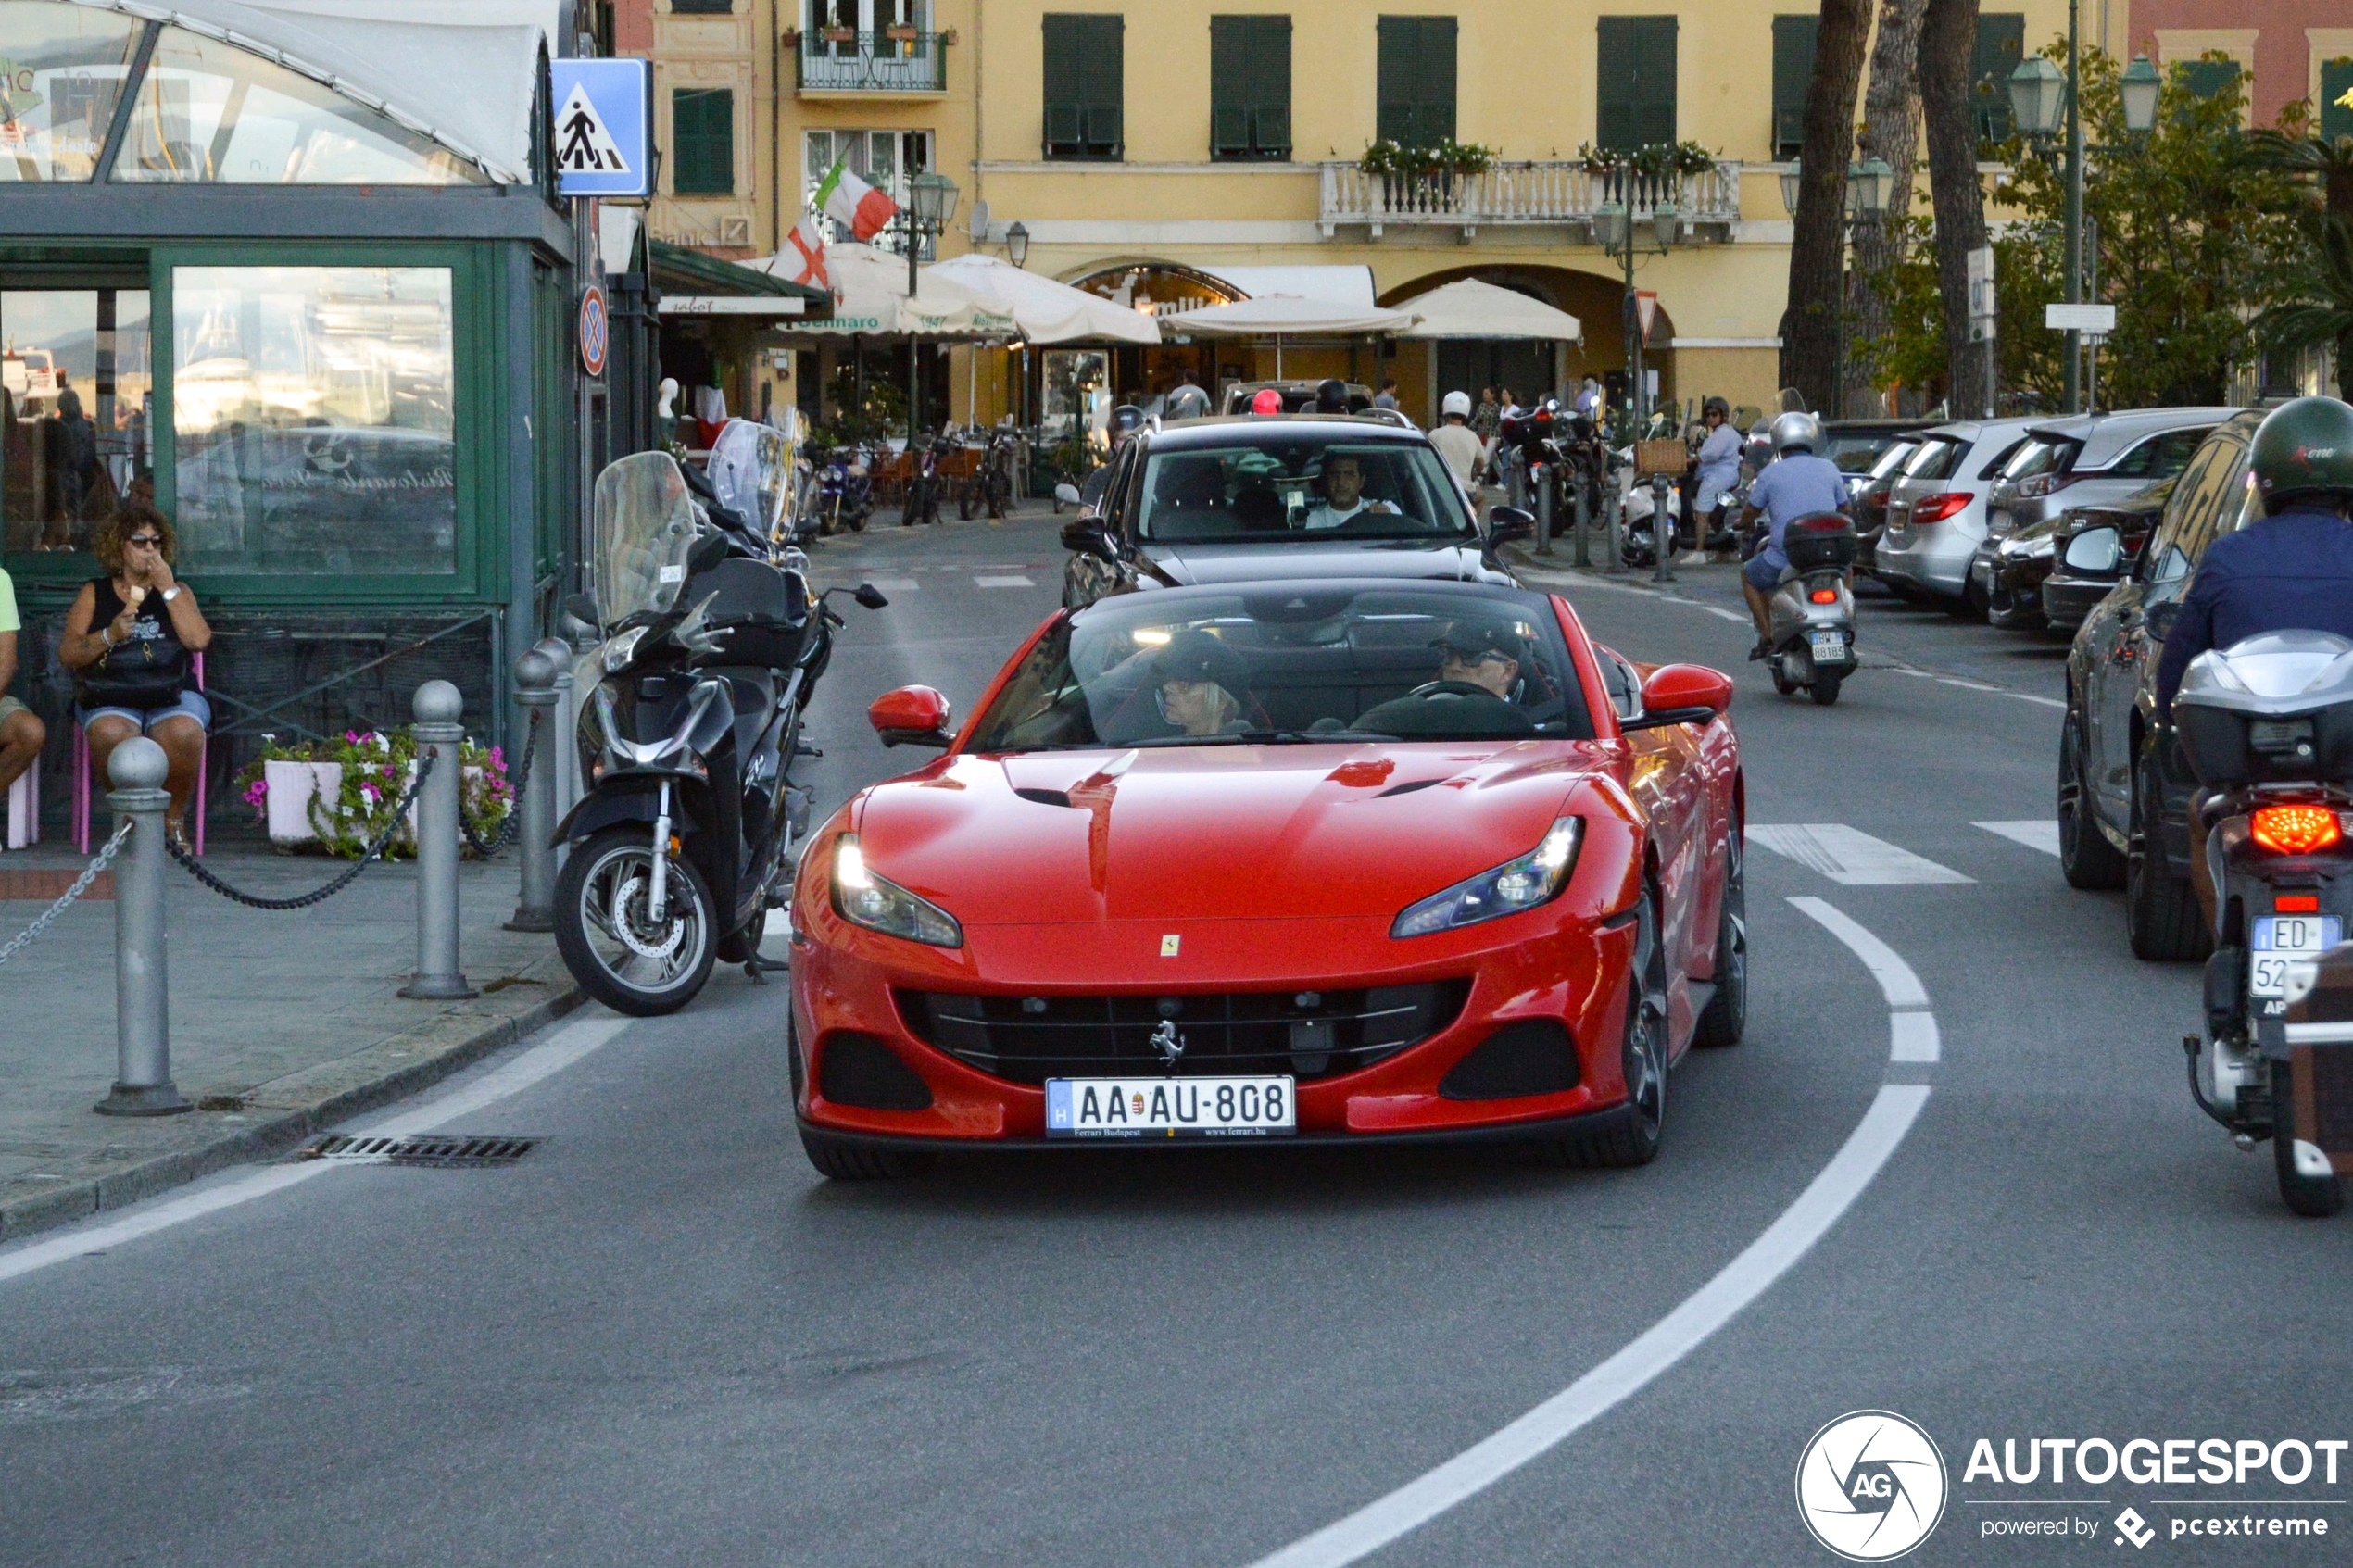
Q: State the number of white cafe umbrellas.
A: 4